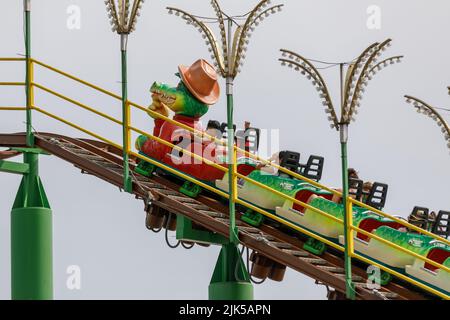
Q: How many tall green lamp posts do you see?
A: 4